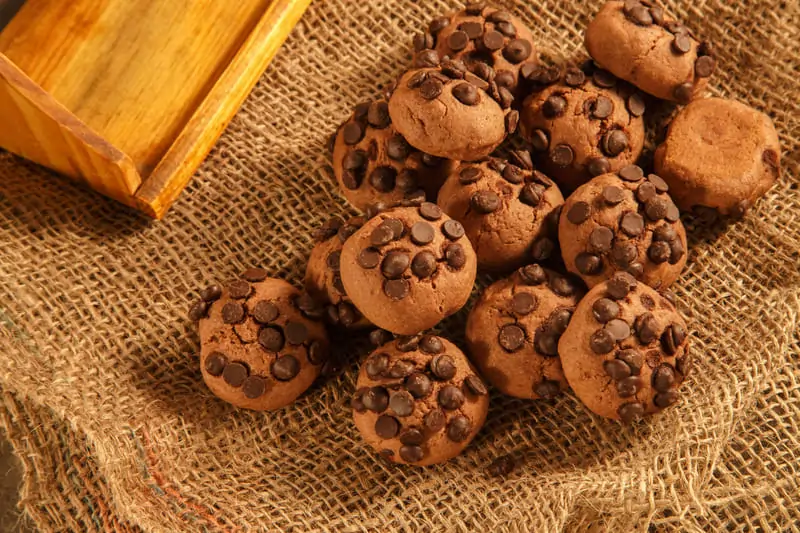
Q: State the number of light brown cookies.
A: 14